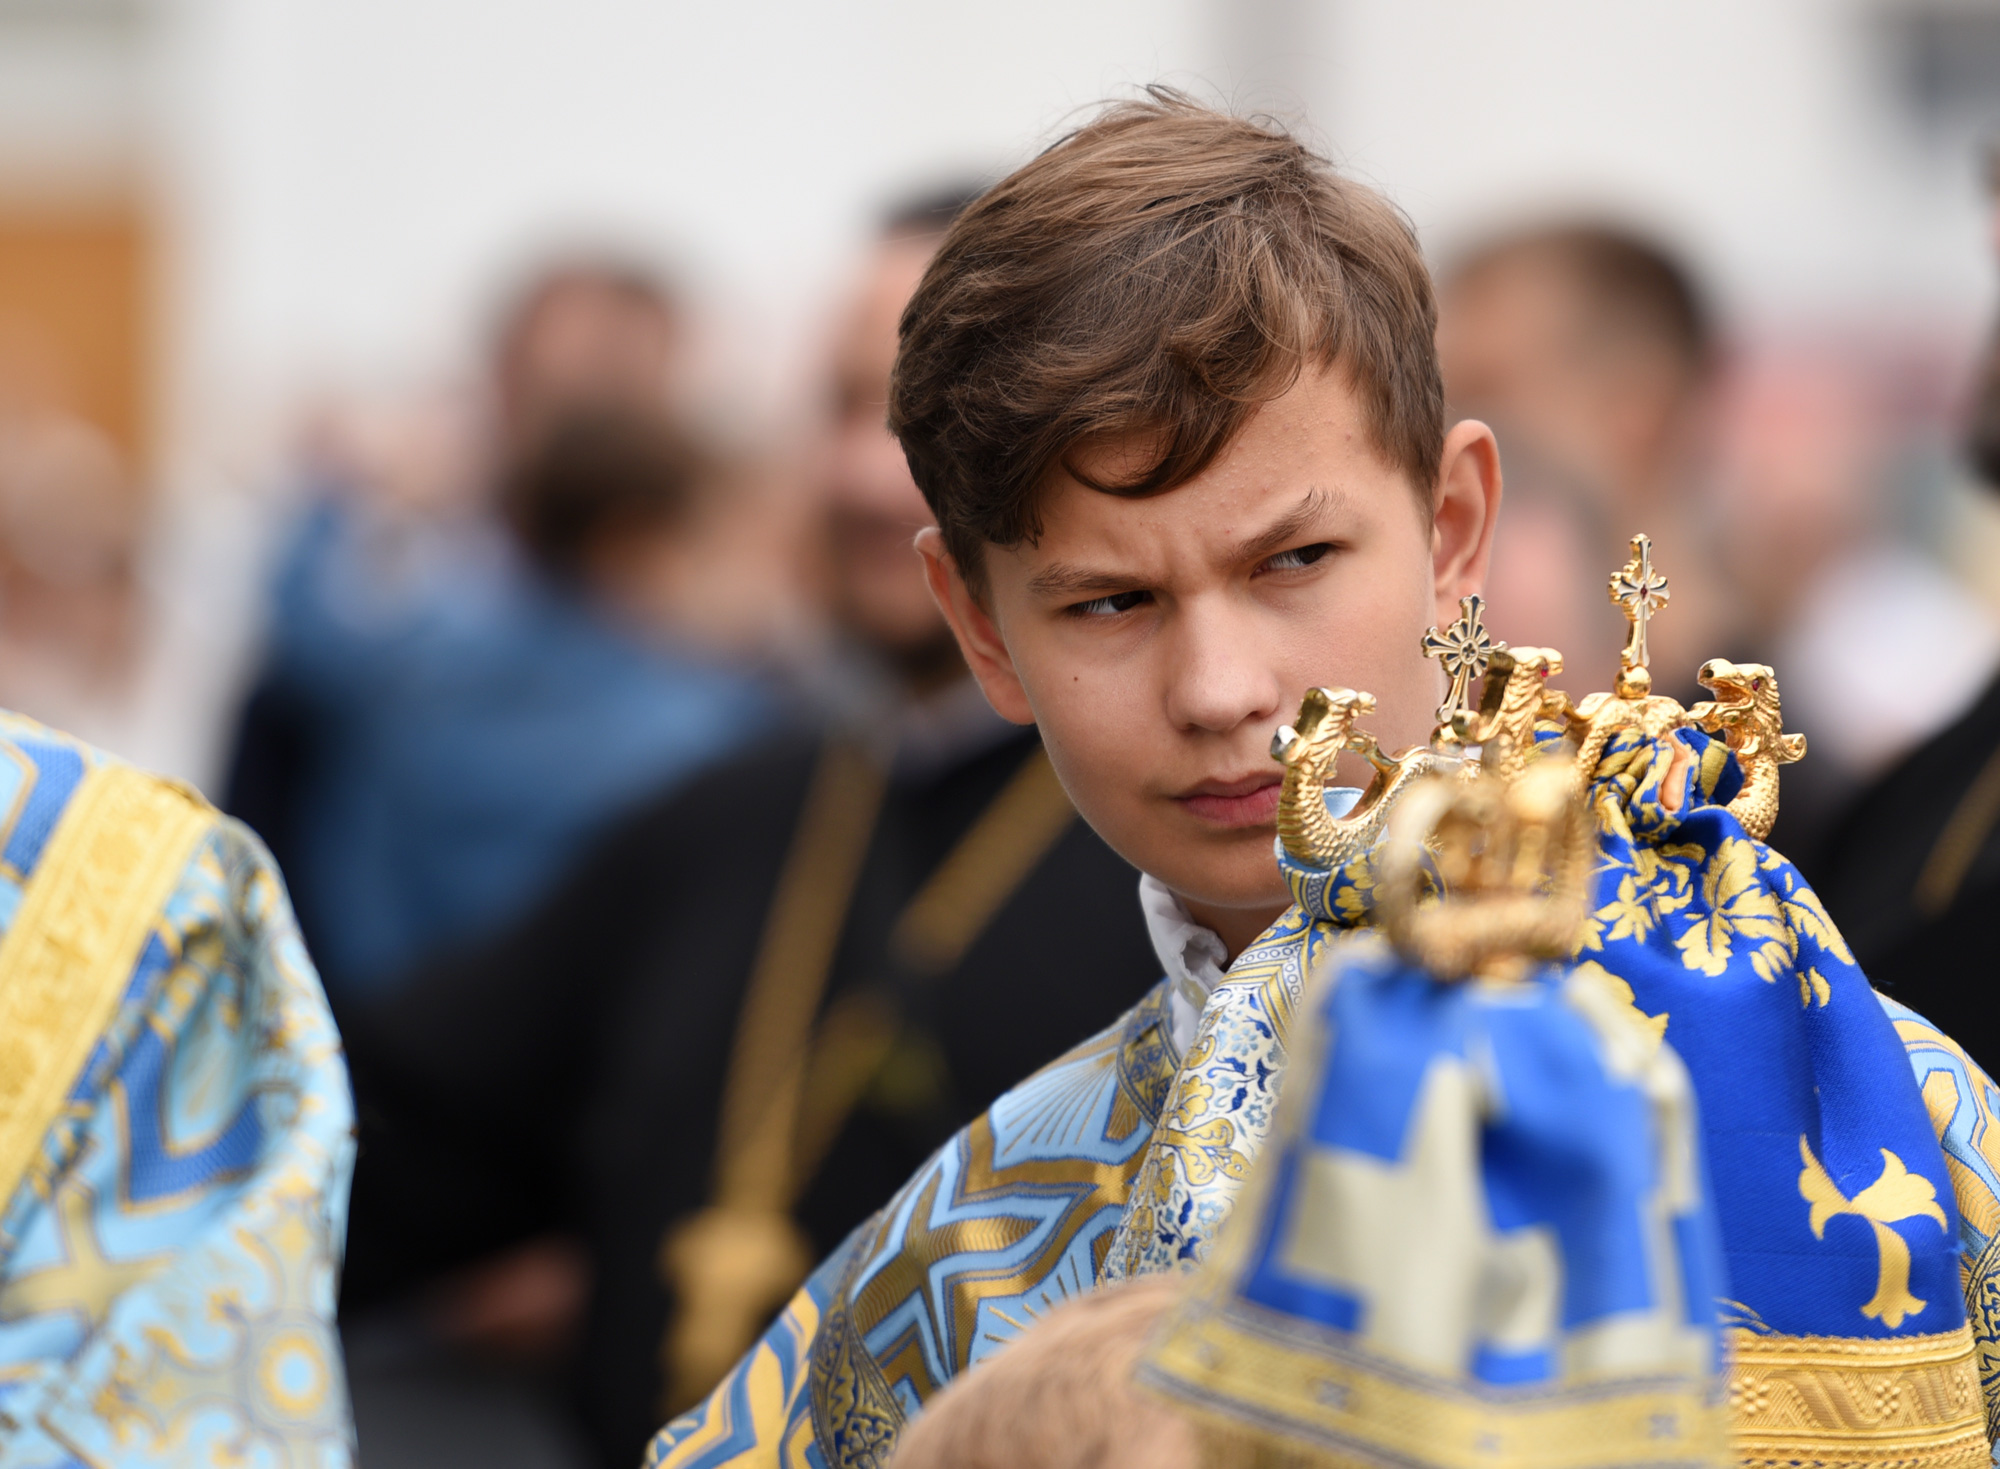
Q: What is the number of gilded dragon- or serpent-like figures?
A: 3